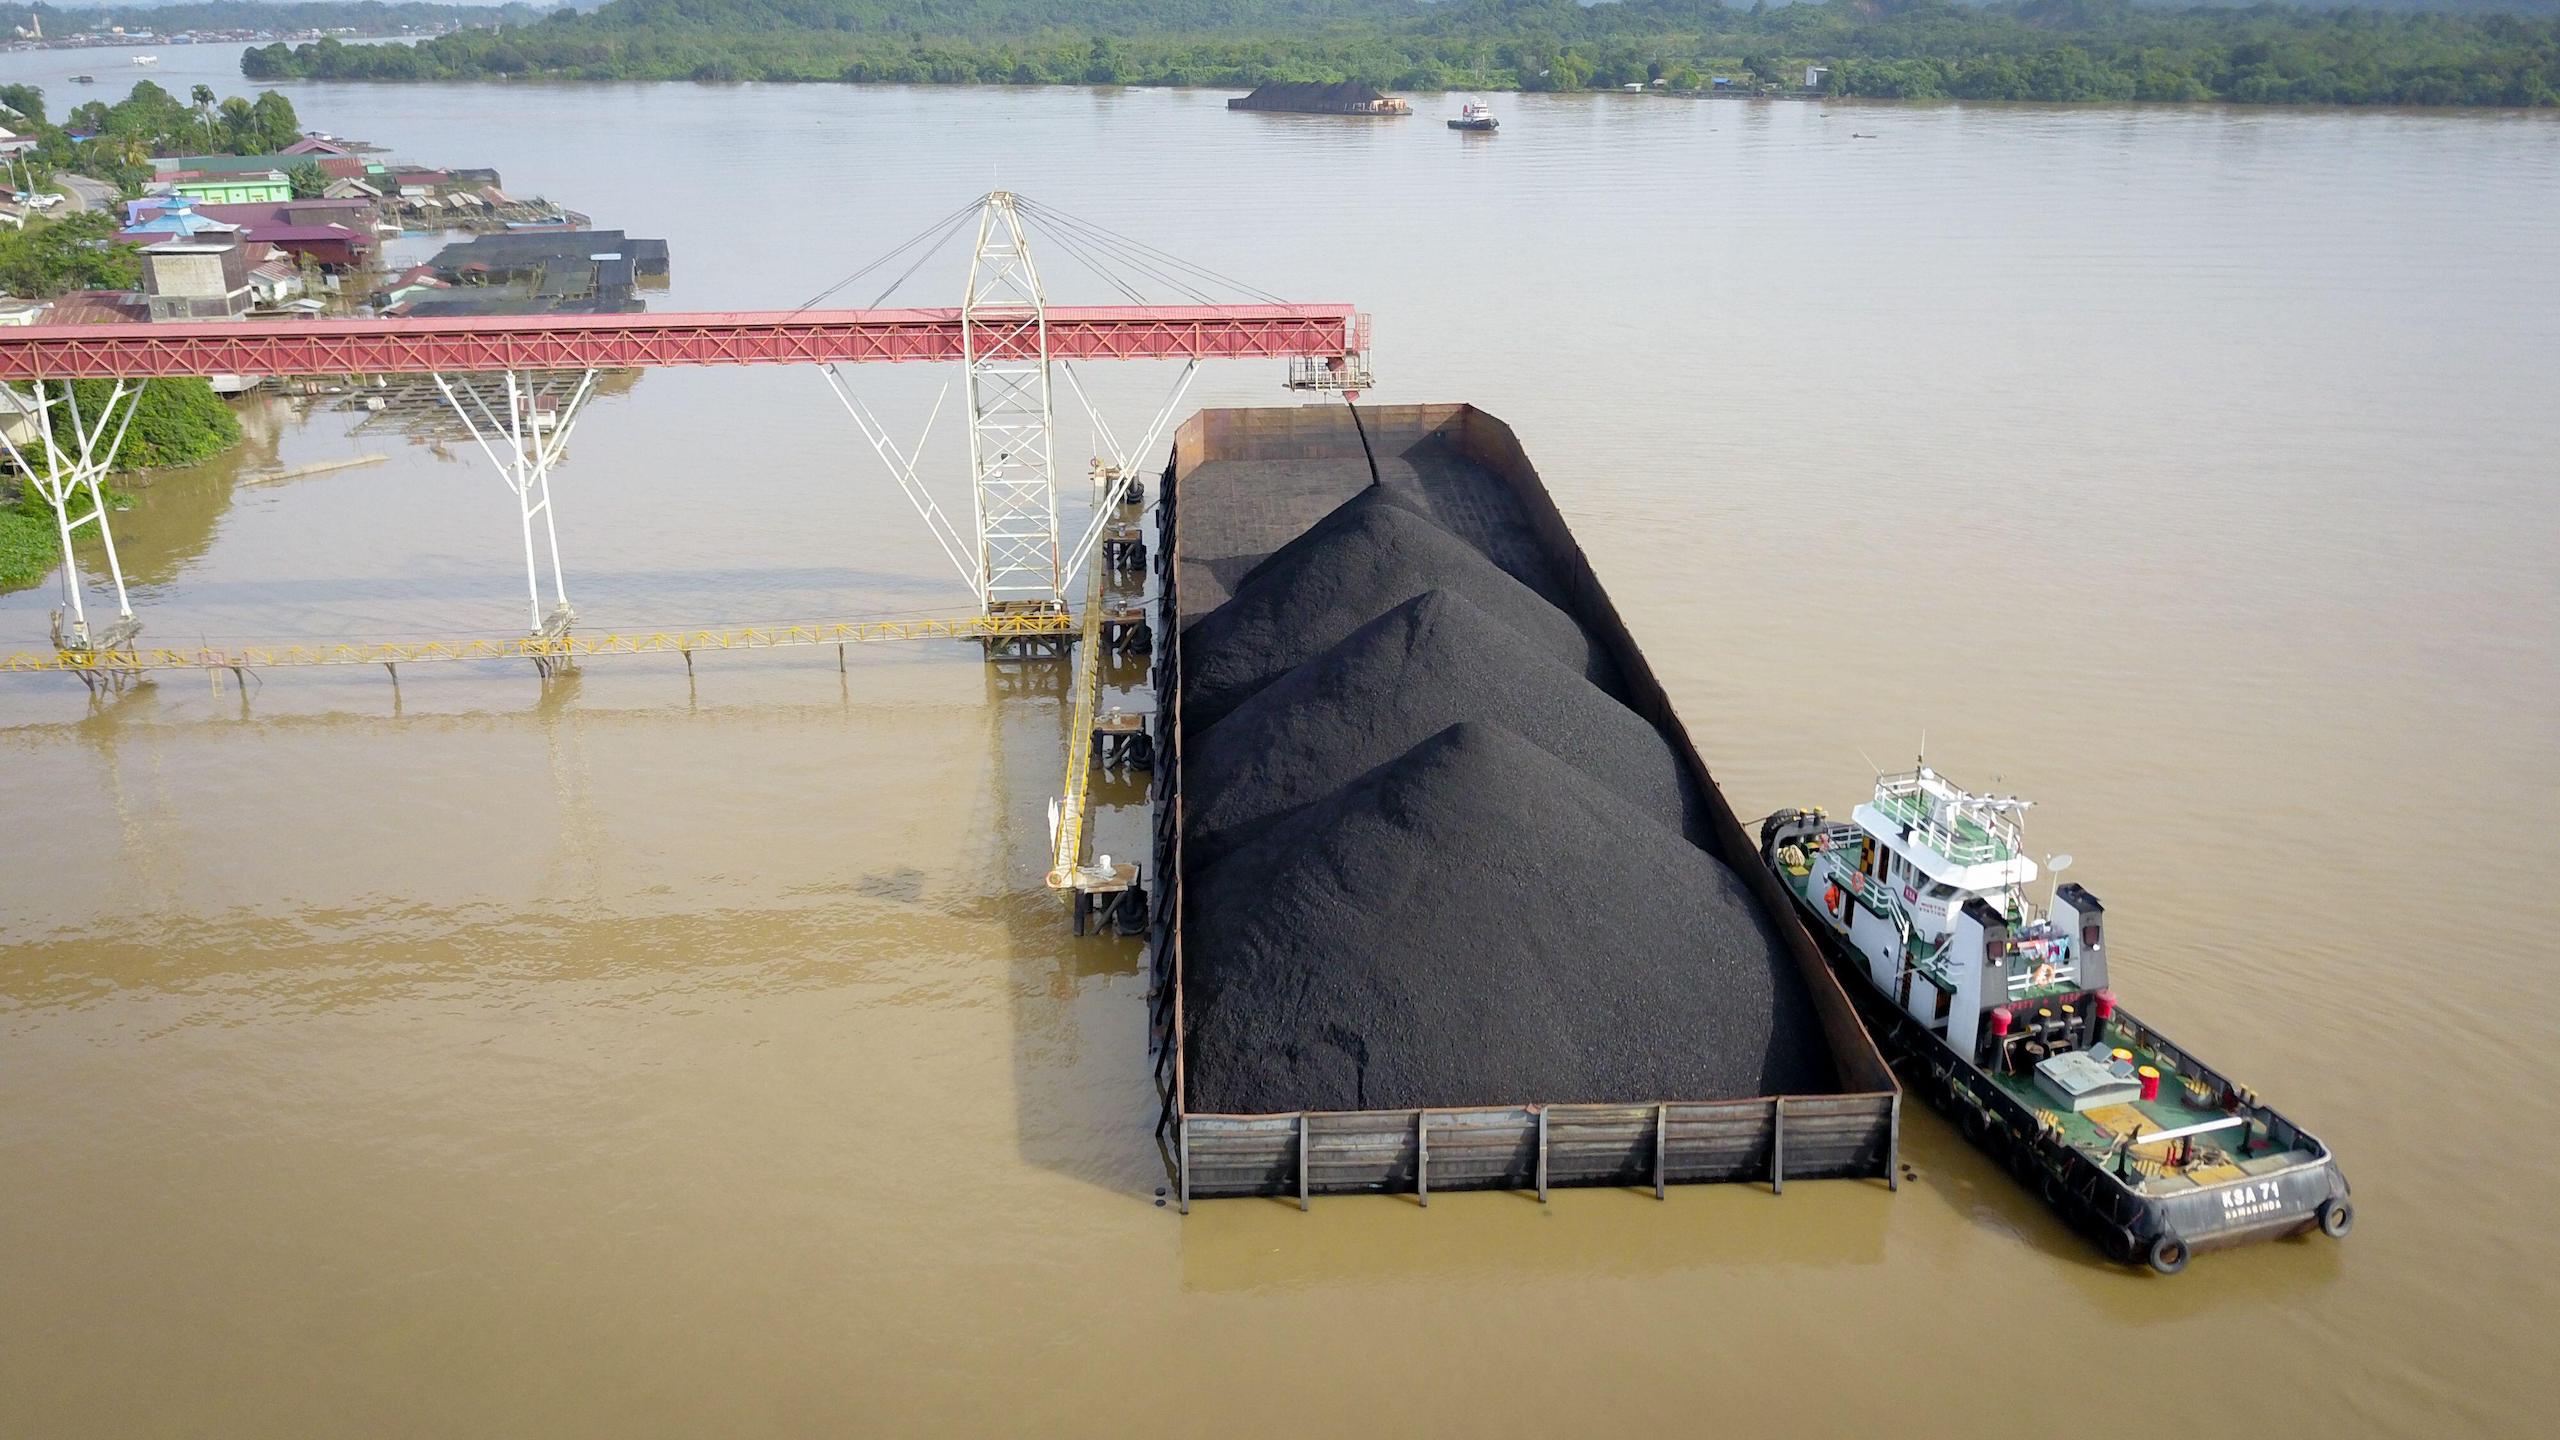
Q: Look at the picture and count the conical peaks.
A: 3